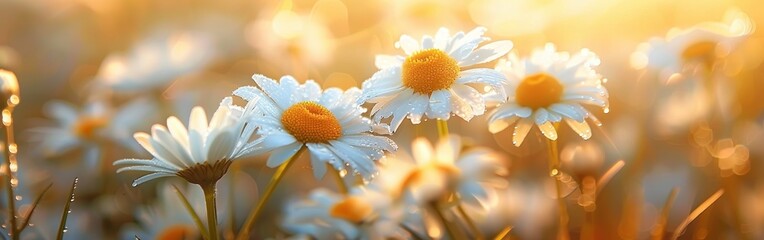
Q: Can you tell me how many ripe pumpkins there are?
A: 0